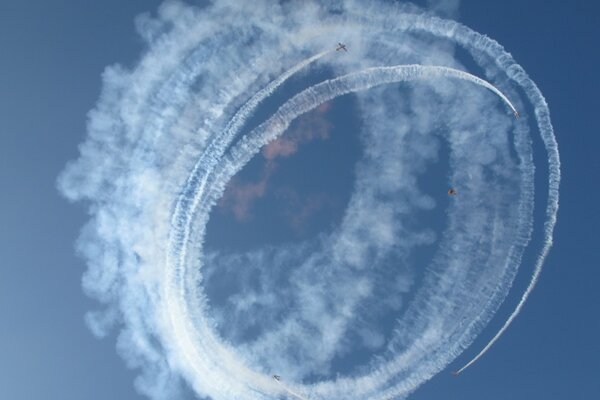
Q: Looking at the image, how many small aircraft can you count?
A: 5